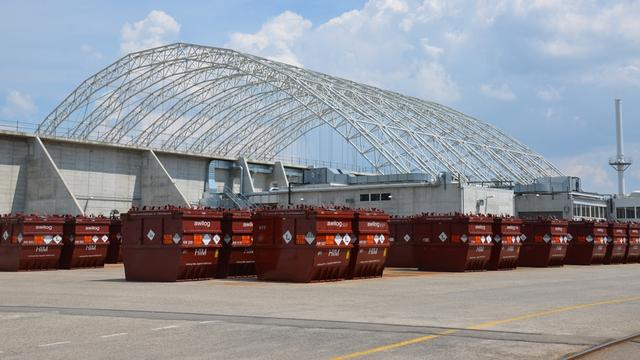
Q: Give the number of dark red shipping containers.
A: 14